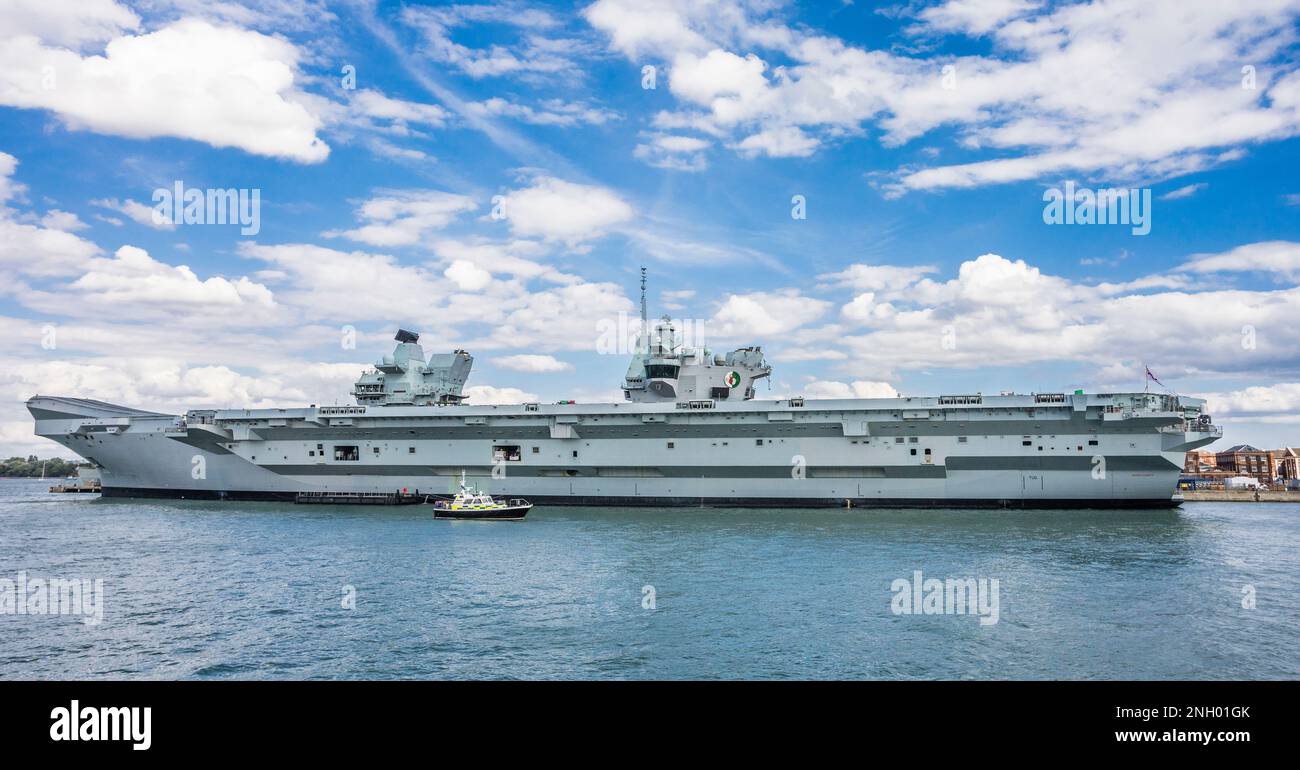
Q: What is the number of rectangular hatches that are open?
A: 2